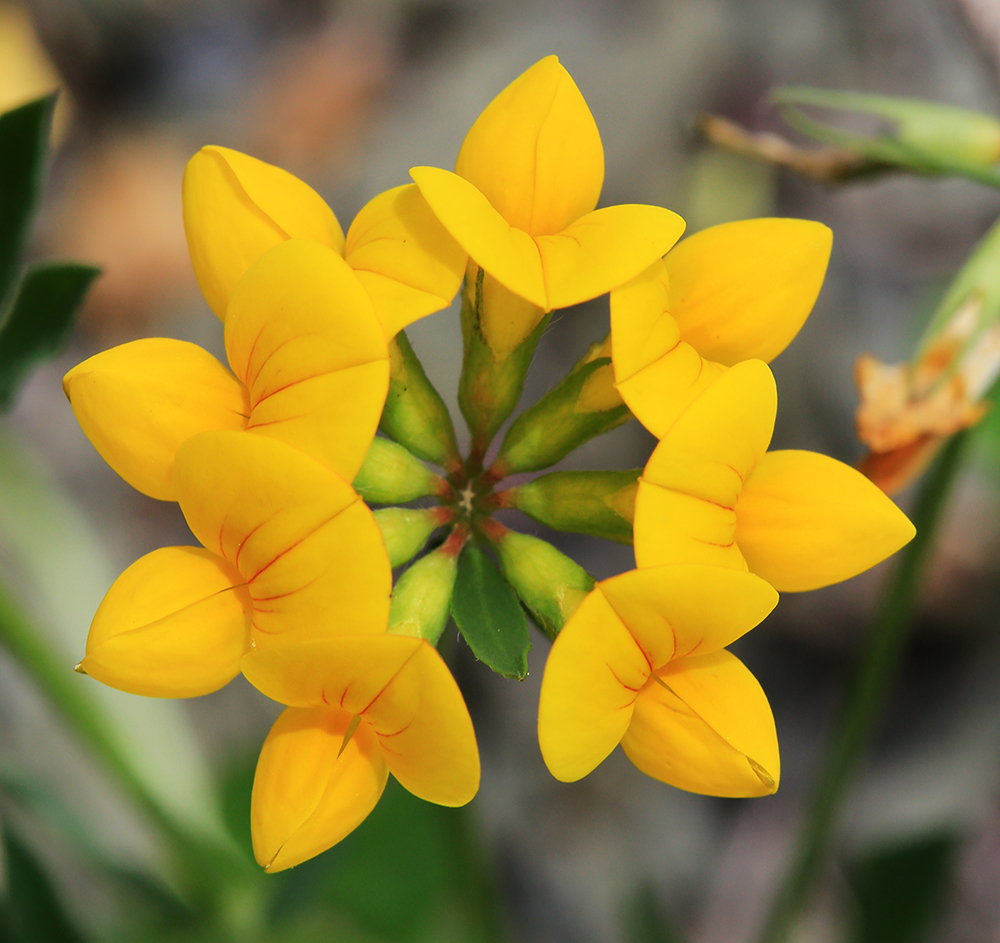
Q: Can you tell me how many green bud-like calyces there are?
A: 8